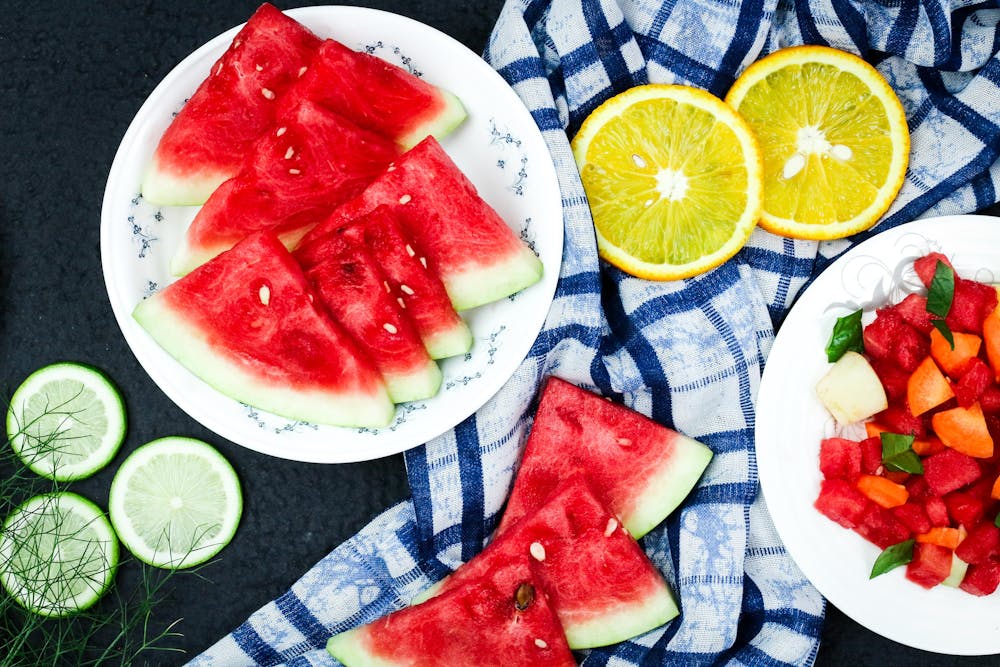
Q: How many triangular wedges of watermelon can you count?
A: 10